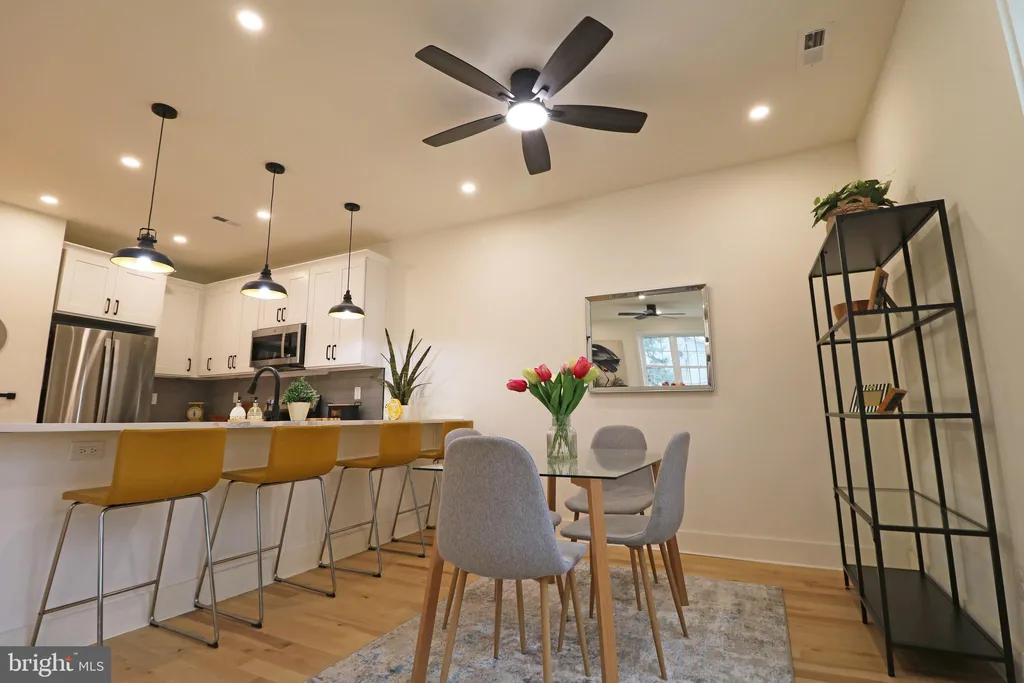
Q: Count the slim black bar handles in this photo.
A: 10